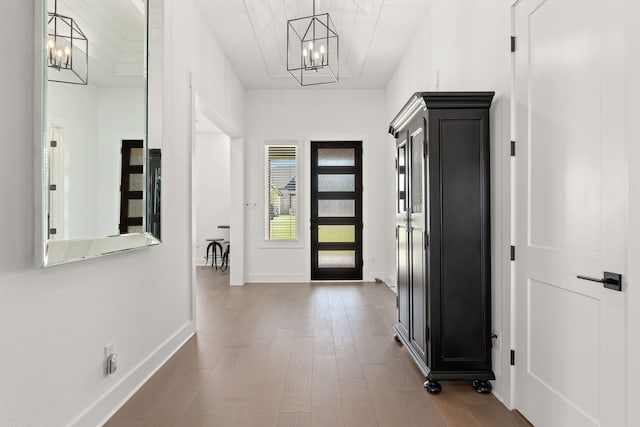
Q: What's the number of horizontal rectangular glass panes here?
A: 5